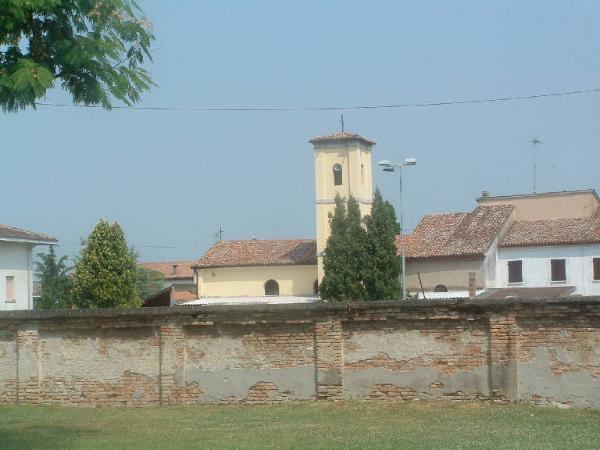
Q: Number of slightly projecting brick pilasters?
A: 4